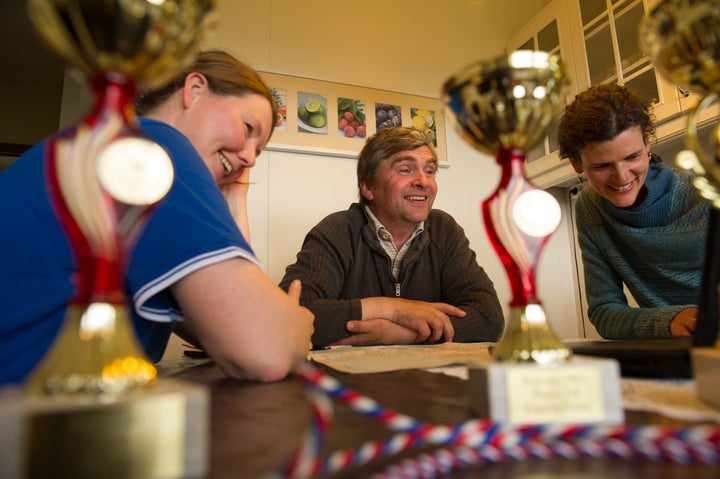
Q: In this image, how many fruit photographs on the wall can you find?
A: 5